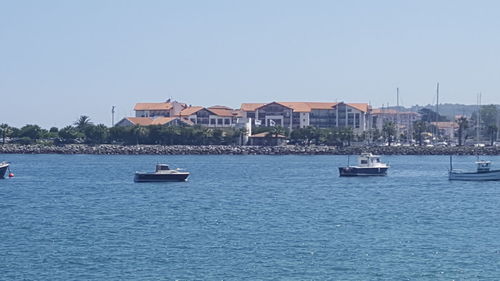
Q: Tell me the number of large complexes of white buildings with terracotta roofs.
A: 1